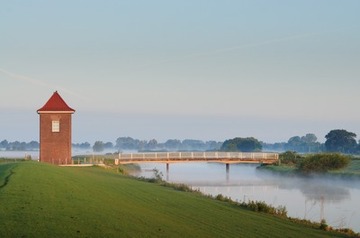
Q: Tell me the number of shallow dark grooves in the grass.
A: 1